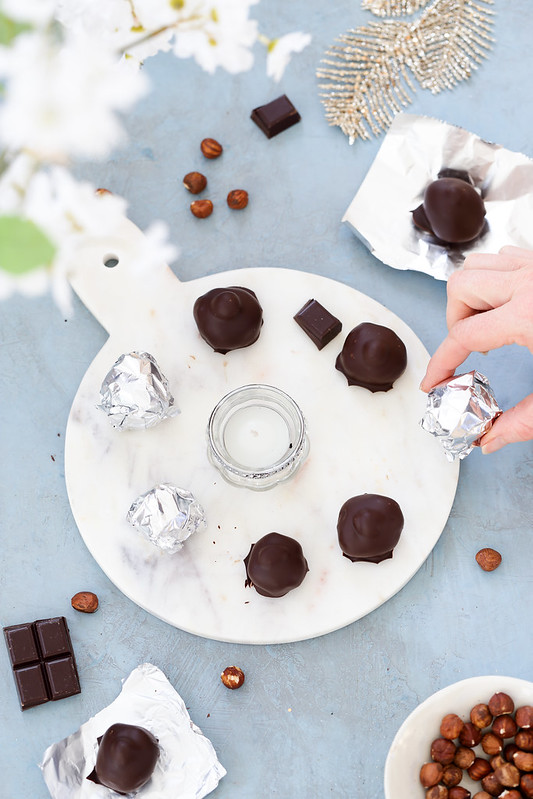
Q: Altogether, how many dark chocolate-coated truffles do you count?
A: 6